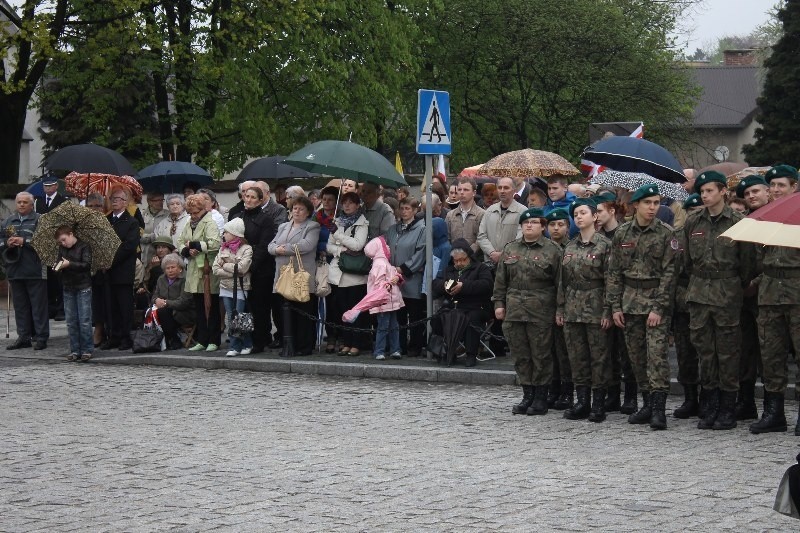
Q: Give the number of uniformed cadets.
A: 9